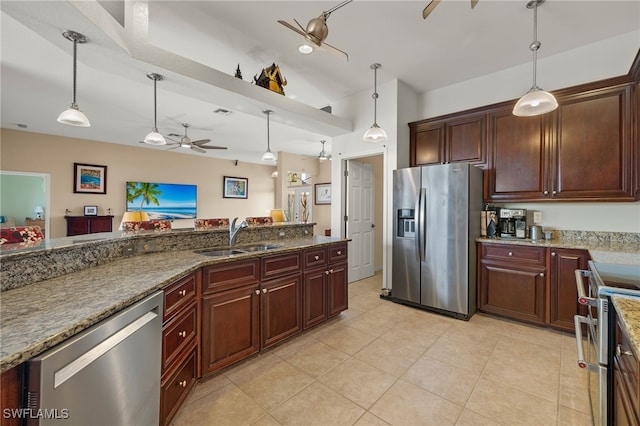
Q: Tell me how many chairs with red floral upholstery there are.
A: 4